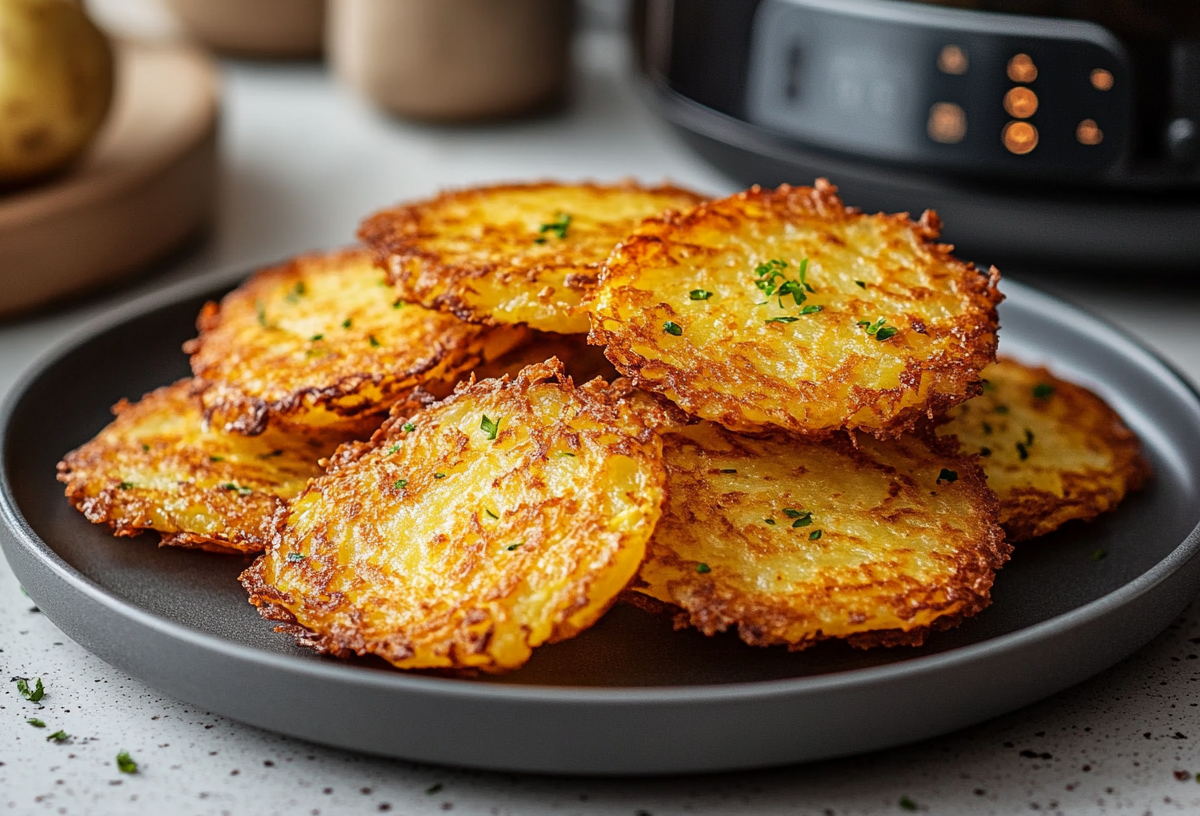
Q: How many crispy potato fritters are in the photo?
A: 7